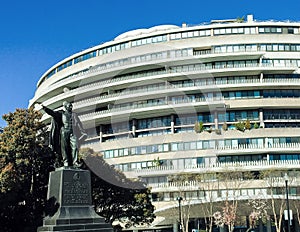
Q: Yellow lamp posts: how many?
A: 0